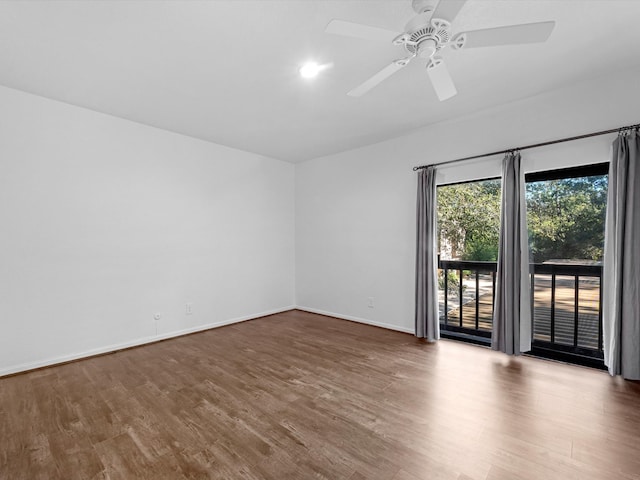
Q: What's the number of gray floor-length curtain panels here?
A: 3